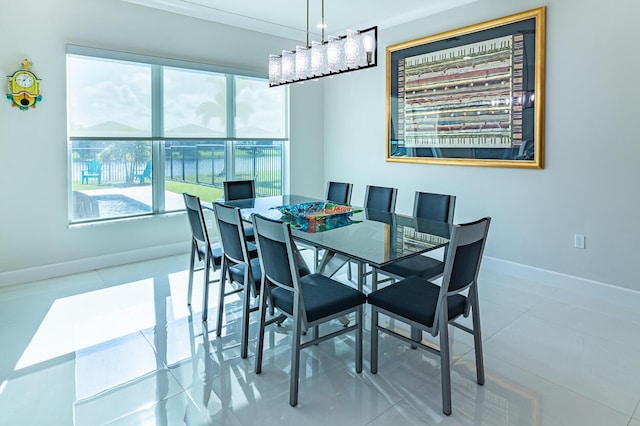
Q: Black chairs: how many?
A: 8